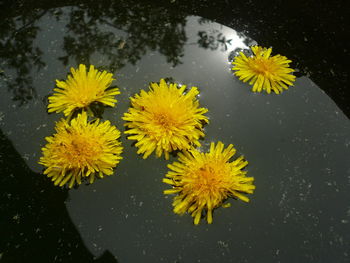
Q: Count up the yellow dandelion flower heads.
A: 5